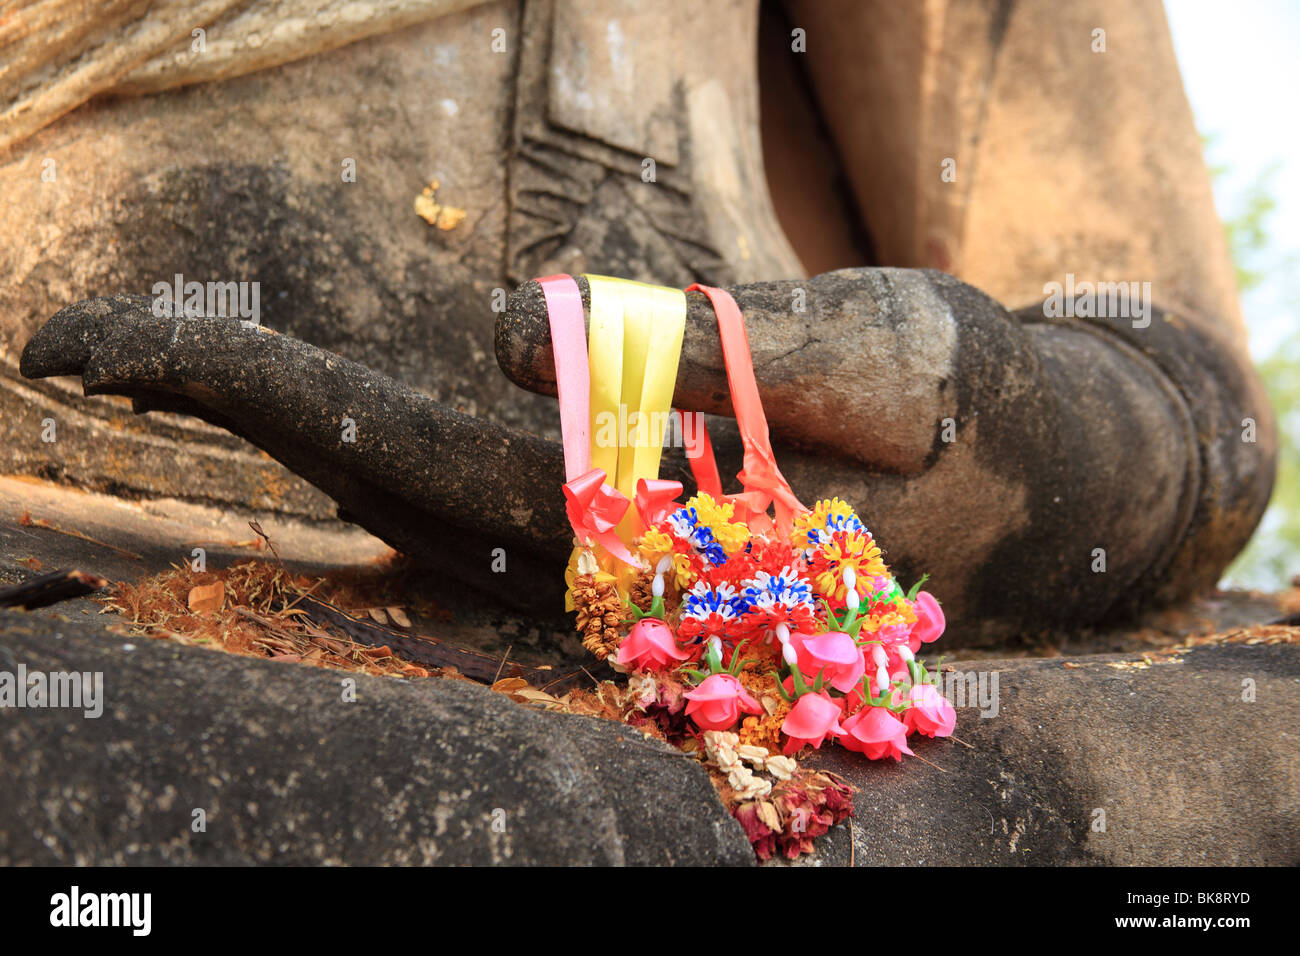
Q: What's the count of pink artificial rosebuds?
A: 7